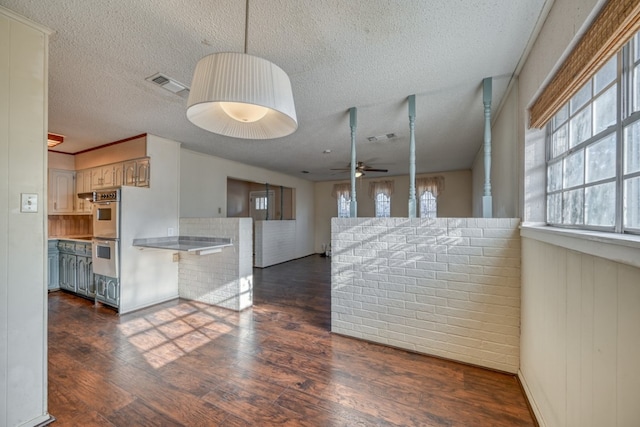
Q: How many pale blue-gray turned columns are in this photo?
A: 3